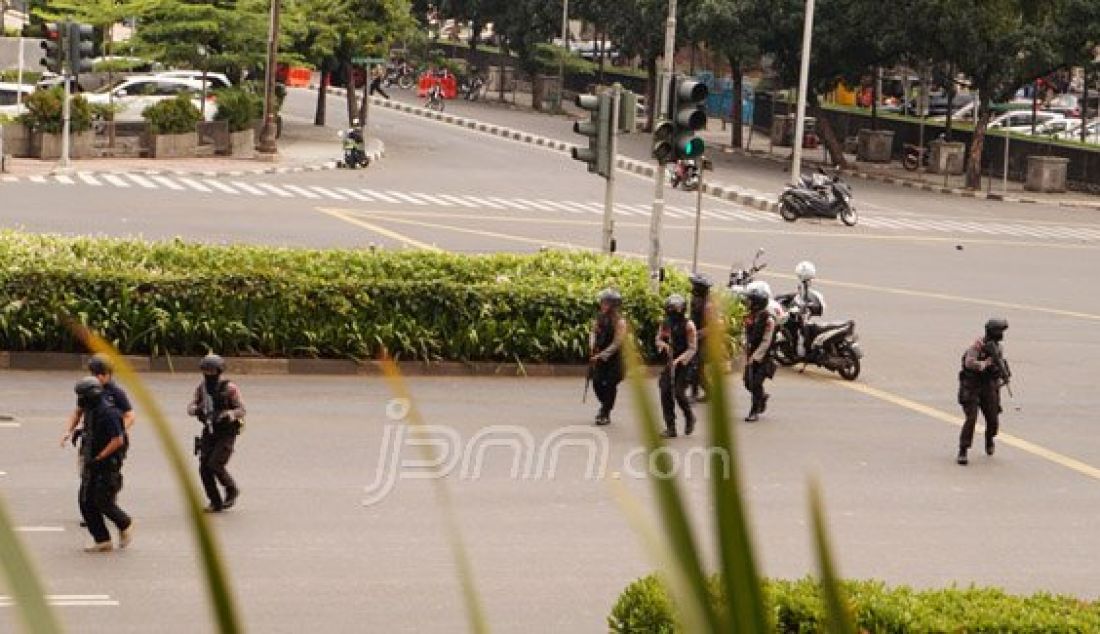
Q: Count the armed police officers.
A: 8